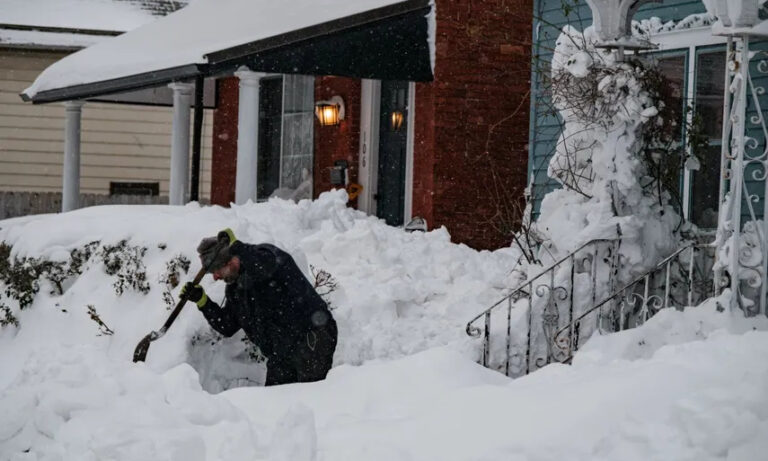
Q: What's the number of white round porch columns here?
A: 3